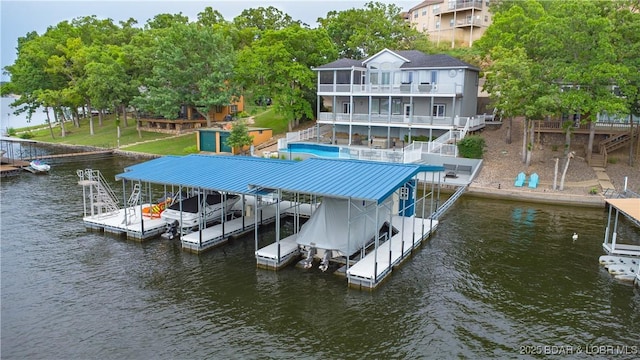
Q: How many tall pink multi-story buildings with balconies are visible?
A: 1